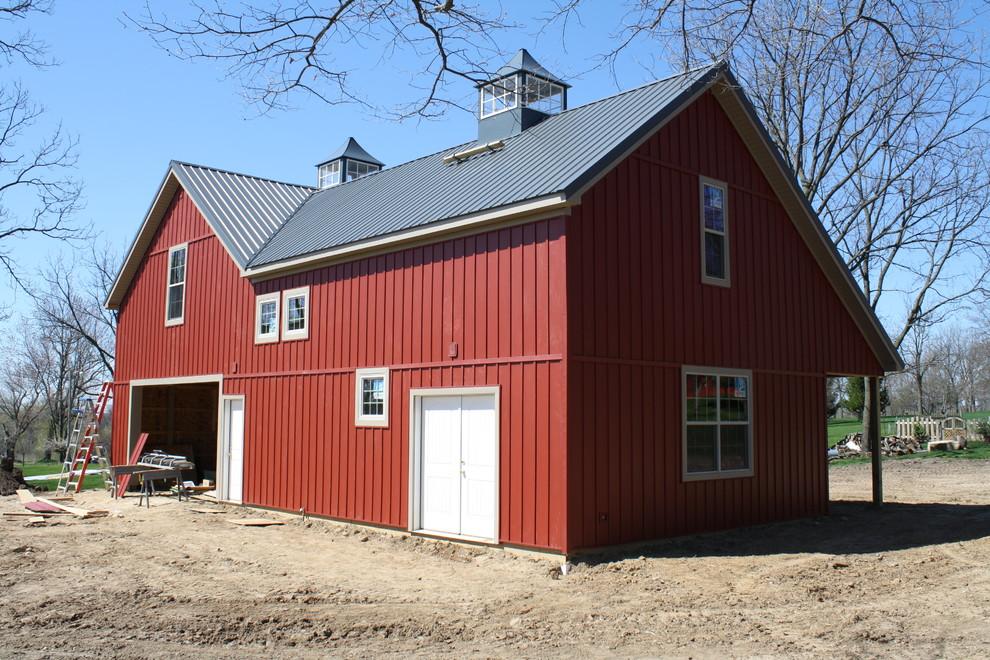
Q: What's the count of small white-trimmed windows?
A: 3